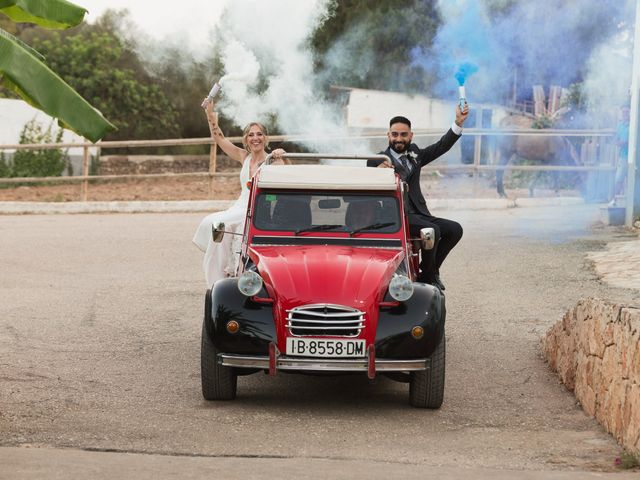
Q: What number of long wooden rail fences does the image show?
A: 1